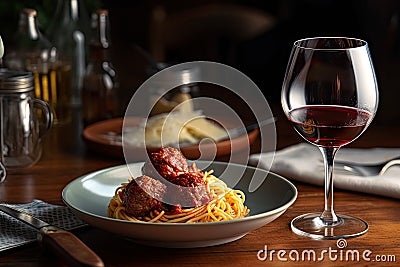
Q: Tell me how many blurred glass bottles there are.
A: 3